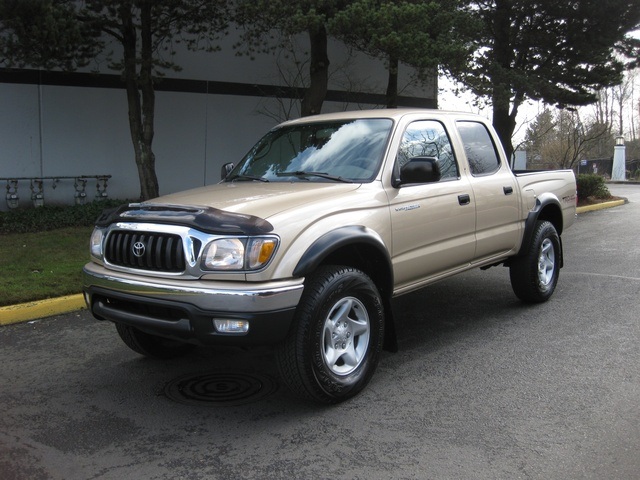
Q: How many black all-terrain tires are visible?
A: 3